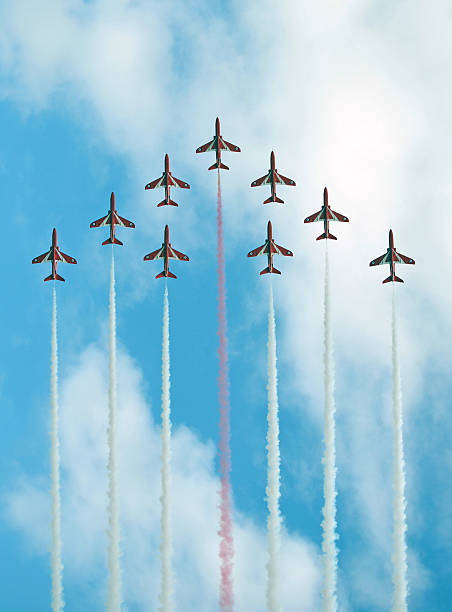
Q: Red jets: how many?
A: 9